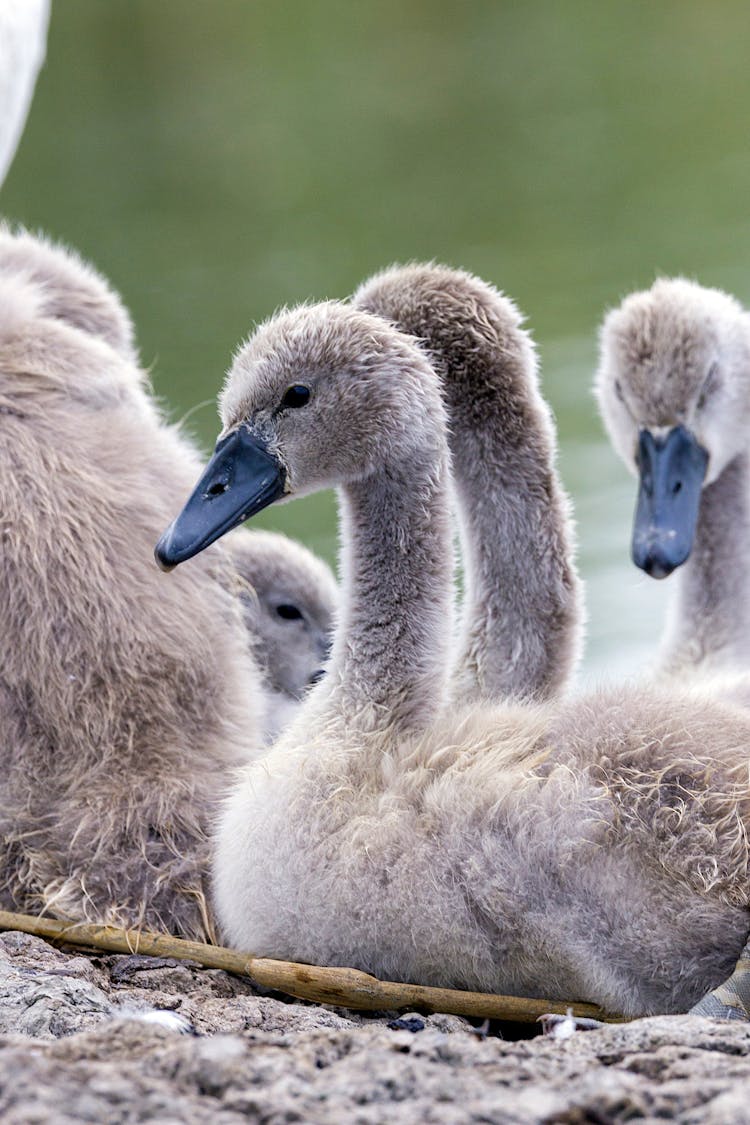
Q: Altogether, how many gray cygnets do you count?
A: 5